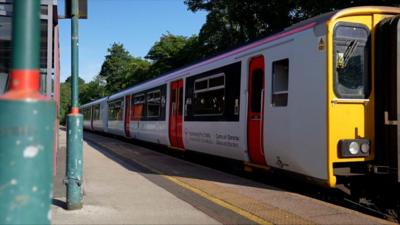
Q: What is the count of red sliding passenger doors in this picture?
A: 3